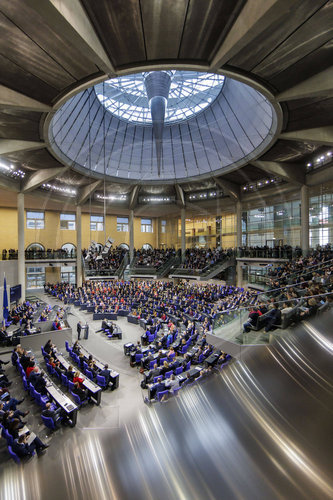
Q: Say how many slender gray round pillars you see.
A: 6